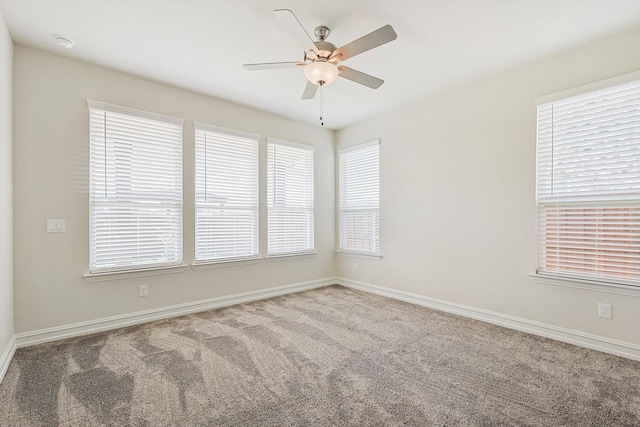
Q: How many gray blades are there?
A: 5